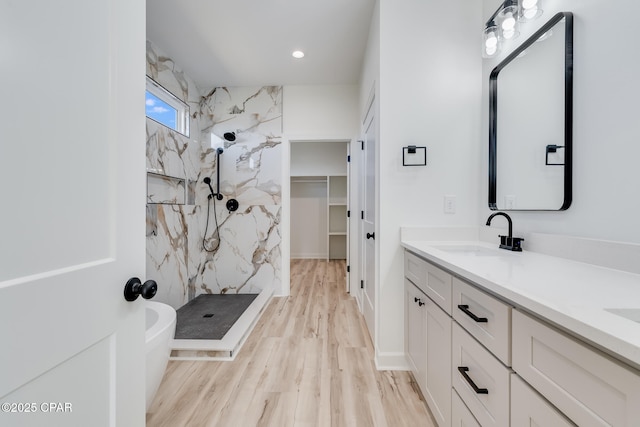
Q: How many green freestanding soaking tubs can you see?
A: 0